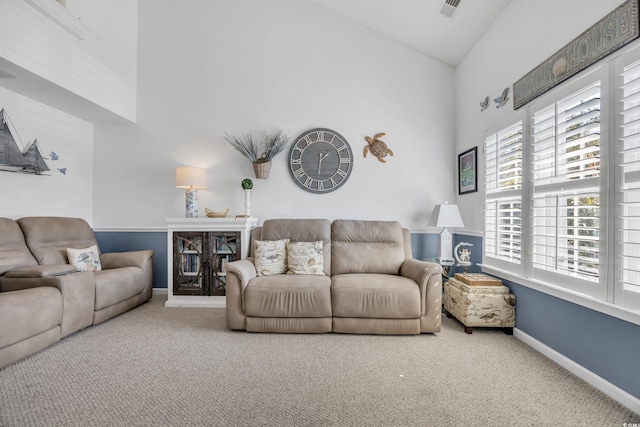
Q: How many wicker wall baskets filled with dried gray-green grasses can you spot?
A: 1